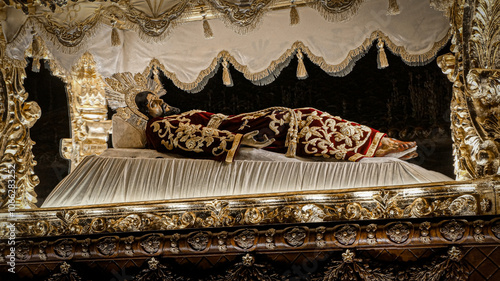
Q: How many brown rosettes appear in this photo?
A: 11